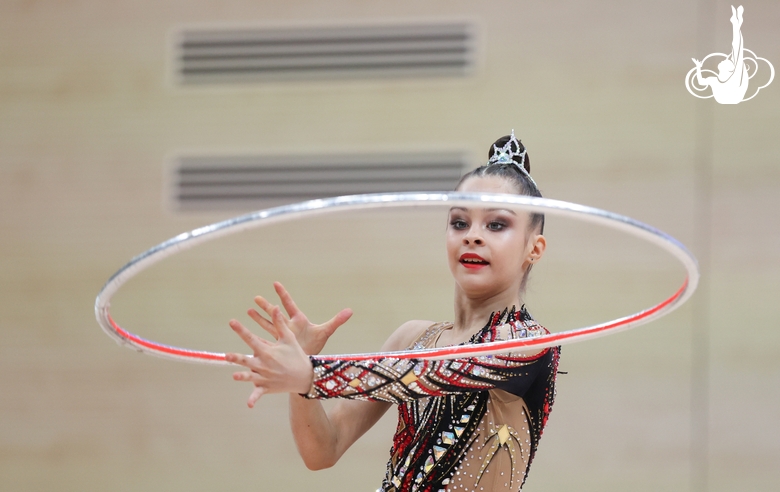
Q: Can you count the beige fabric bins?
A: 0